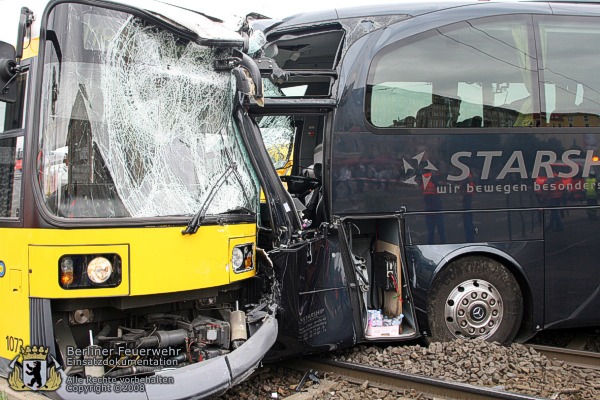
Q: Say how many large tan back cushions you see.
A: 0